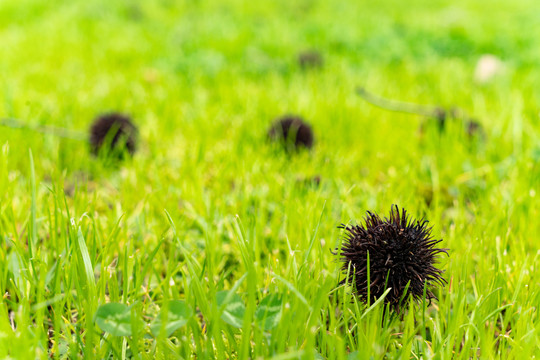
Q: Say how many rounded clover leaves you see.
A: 4